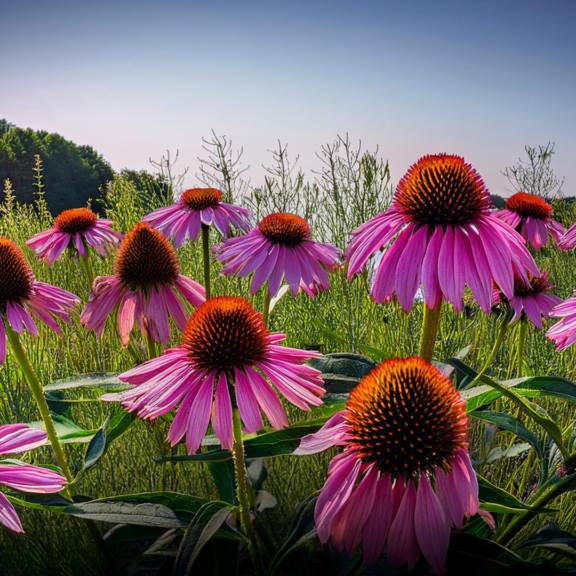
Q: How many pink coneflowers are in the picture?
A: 13